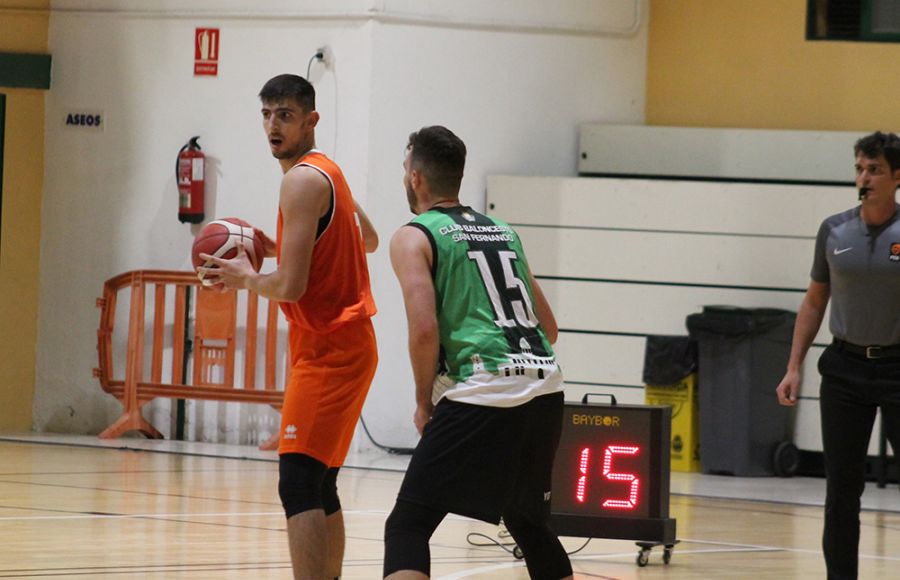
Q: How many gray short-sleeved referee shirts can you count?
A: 1